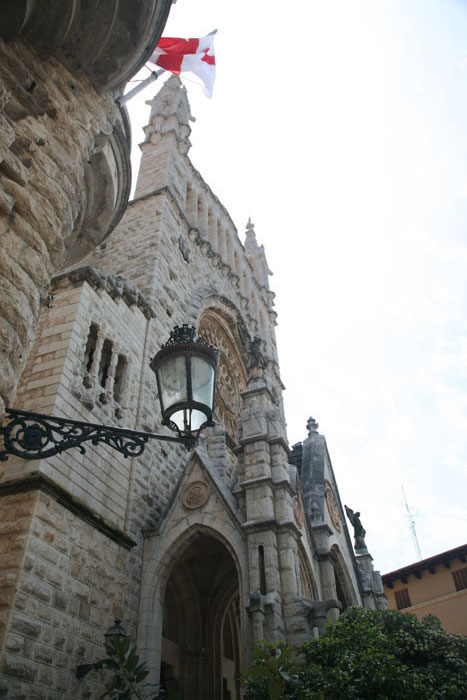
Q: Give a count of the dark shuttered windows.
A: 2